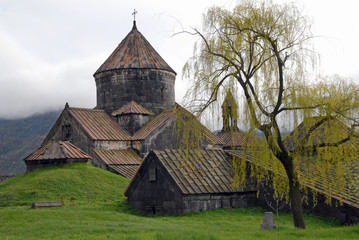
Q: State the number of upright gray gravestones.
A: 1